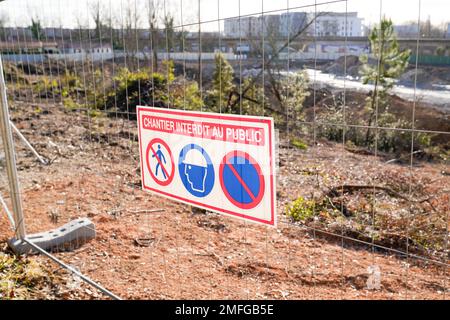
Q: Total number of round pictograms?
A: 3